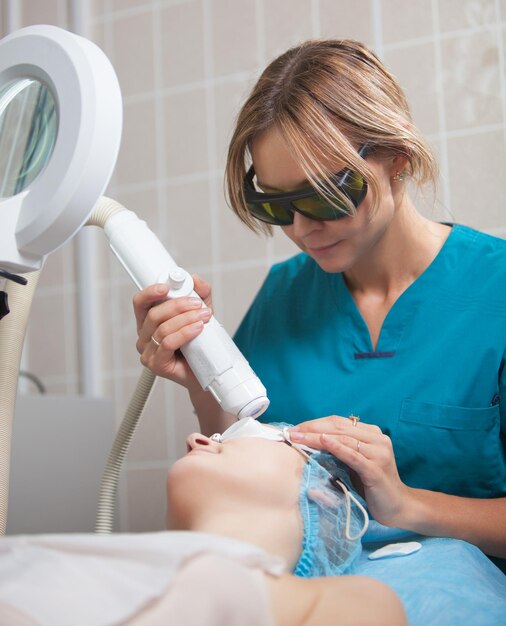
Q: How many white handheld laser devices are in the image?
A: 1